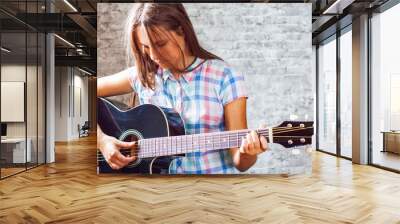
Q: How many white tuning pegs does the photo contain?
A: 4